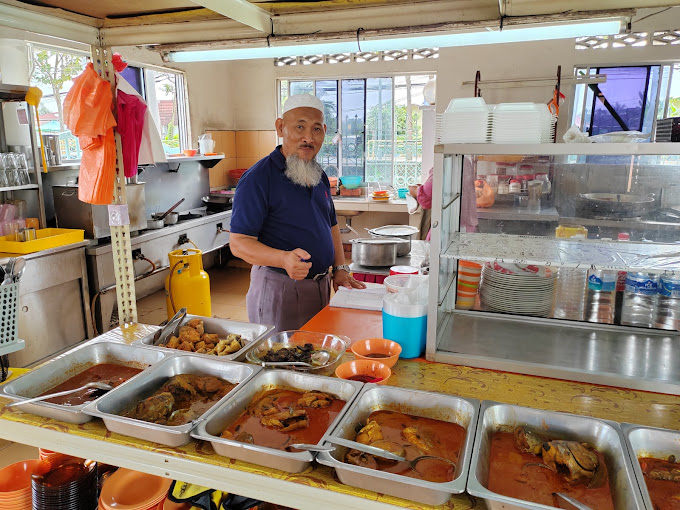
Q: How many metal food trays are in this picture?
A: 7